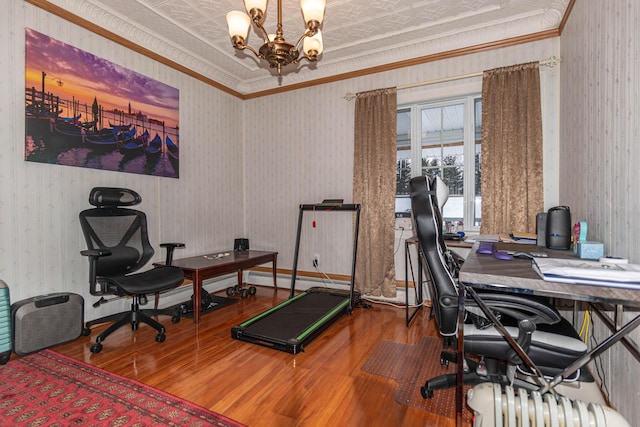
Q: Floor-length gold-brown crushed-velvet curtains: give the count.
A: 2